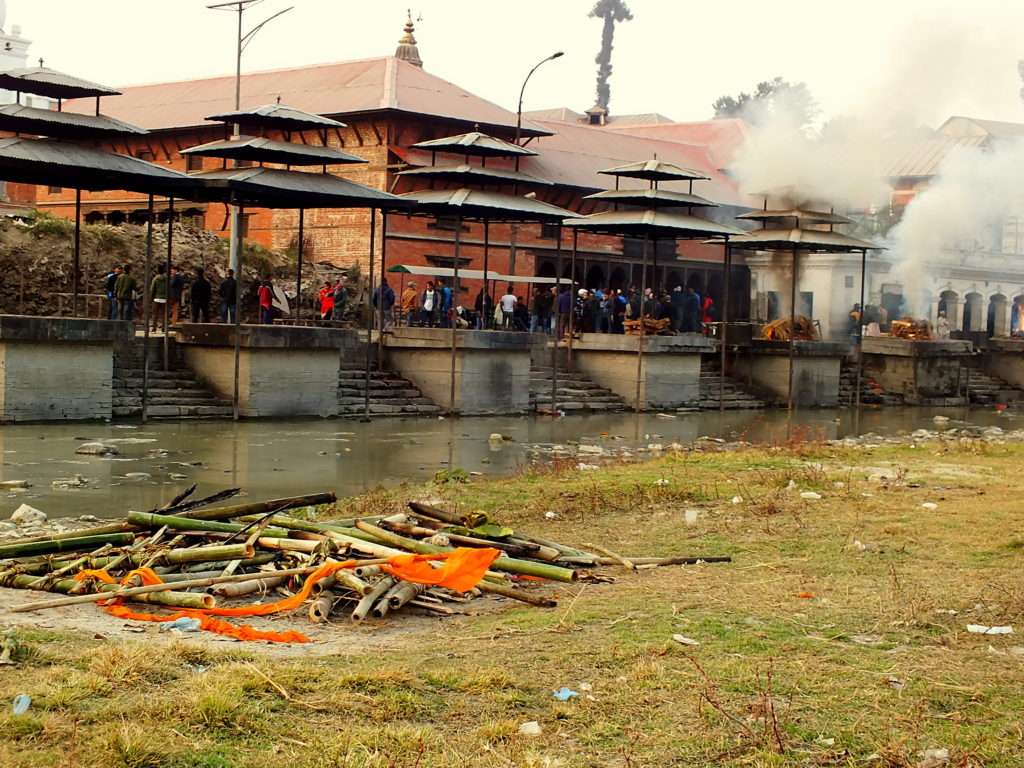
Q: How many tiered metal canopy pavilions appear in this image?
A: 5